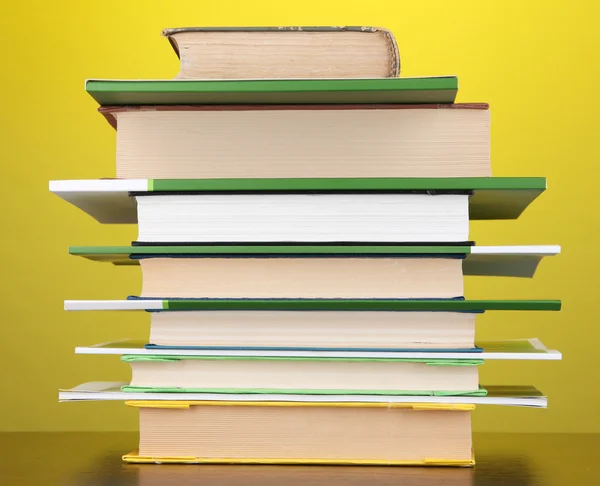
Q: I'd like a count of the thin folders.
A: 6